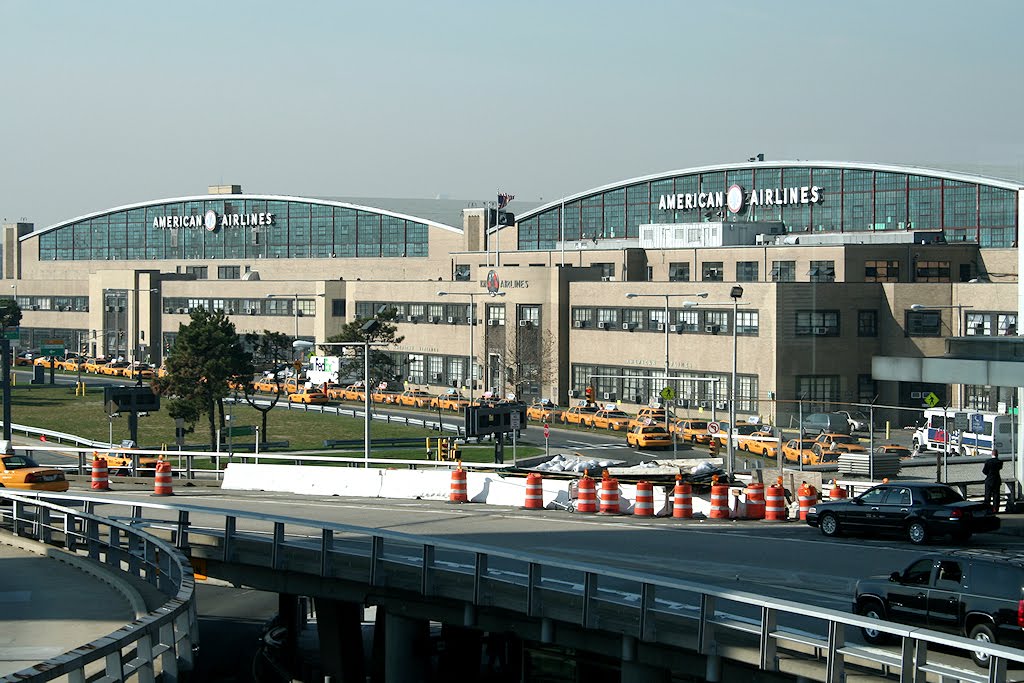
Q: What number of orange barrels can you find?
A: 13